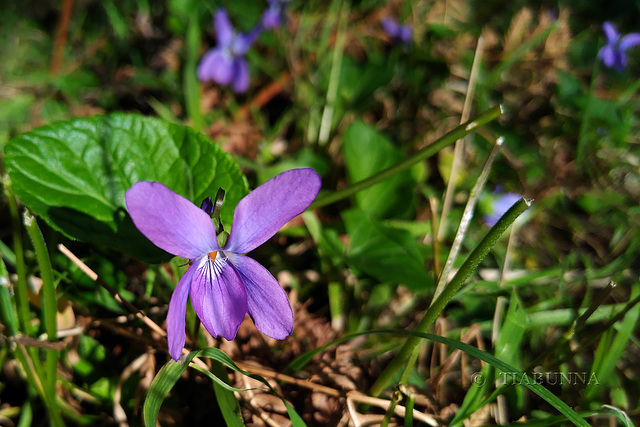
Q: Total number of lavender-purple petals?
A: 5